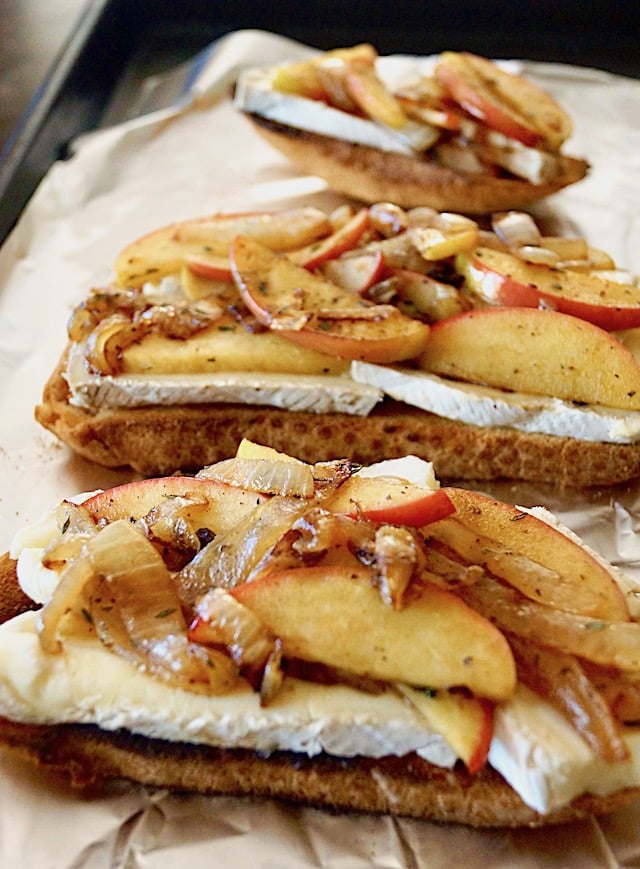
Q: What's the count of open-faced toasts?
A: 3